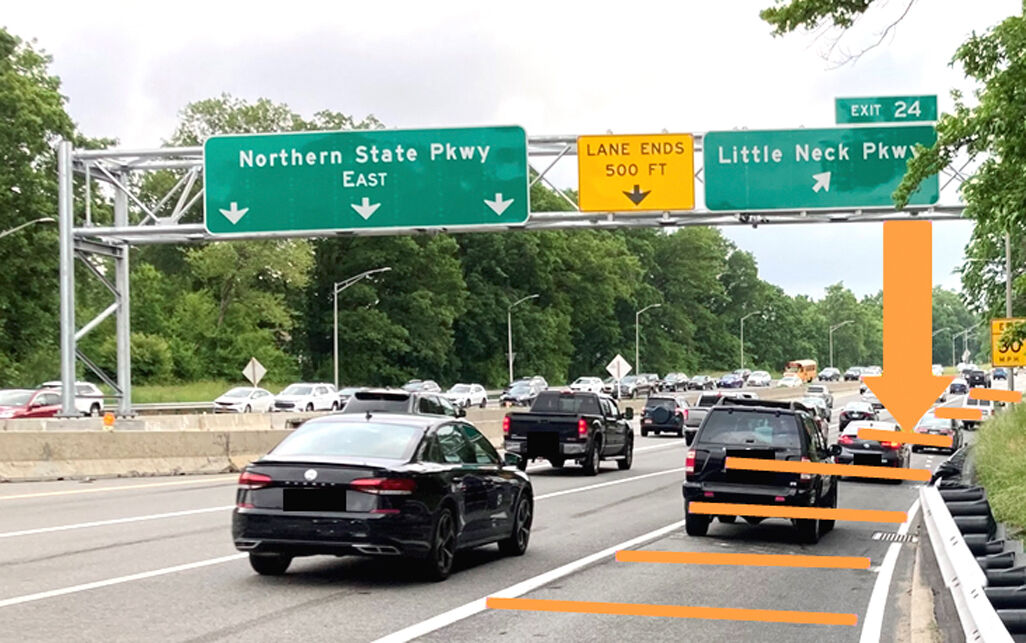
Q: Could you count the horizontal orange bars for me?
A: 7